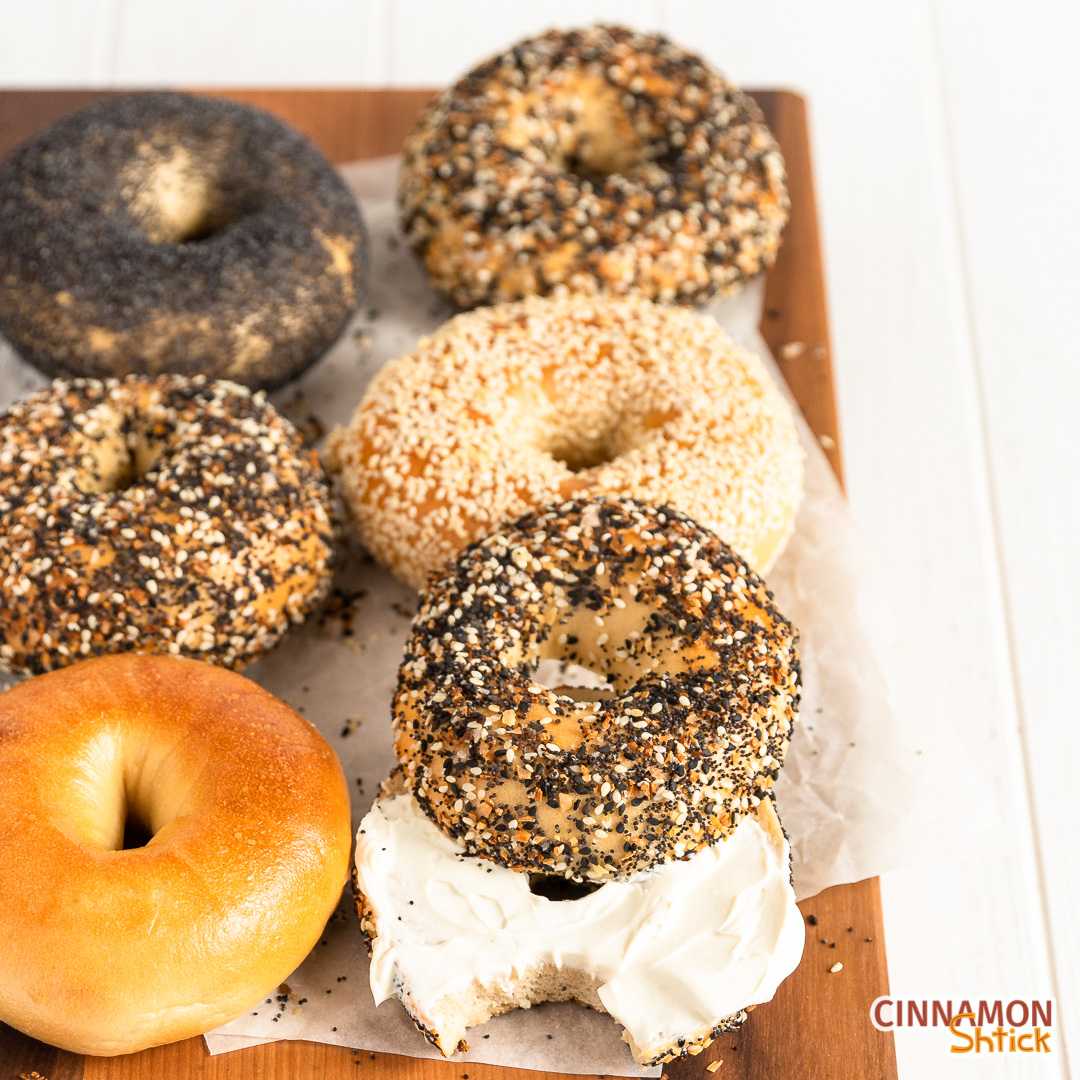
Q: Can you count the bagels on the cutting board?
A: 6